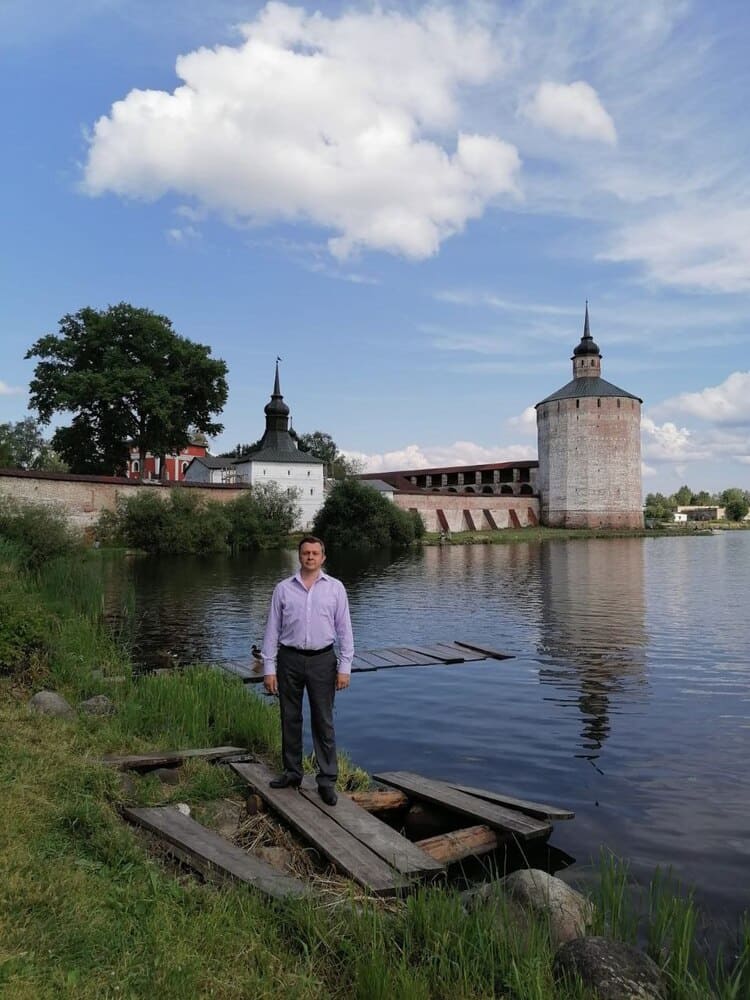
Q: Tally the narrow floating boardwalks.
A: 1